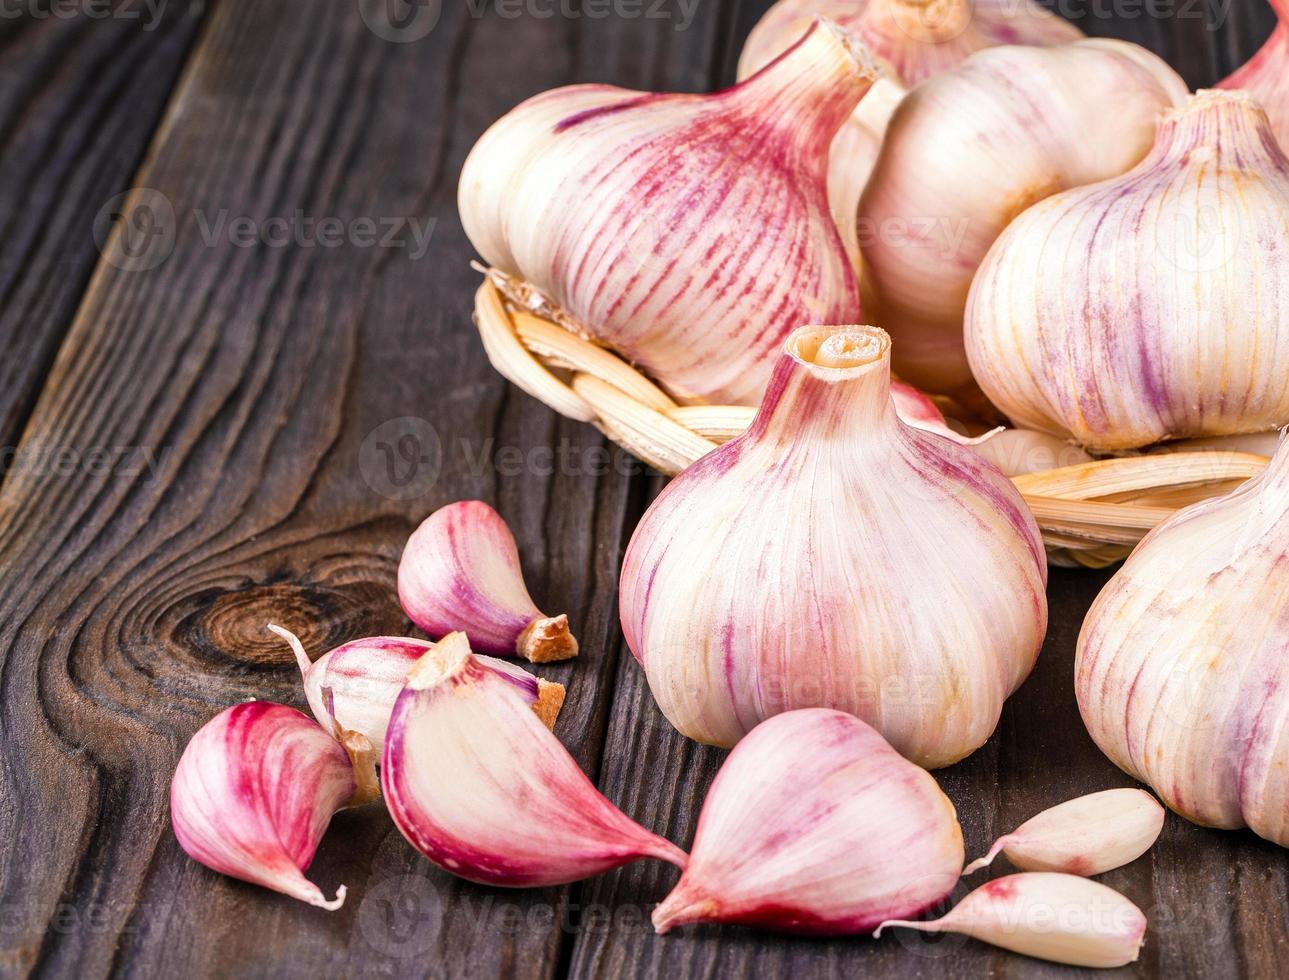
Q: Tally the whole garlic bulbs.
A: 7